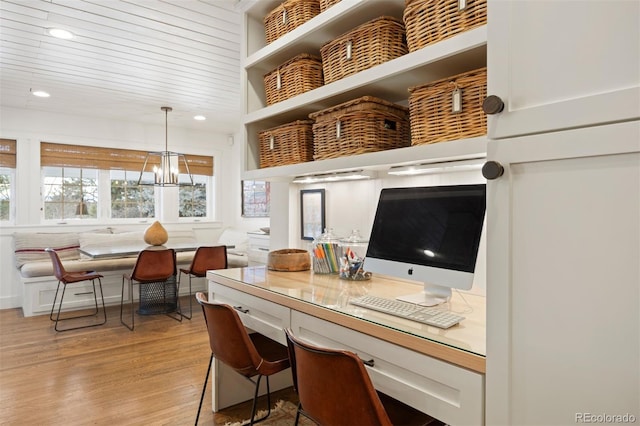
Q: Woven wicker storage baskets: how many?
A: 8